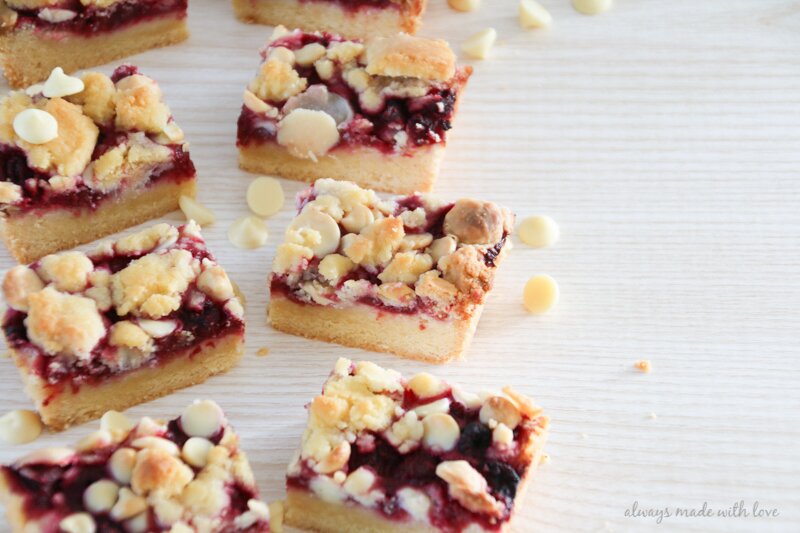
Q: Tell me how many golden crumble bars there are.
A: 8